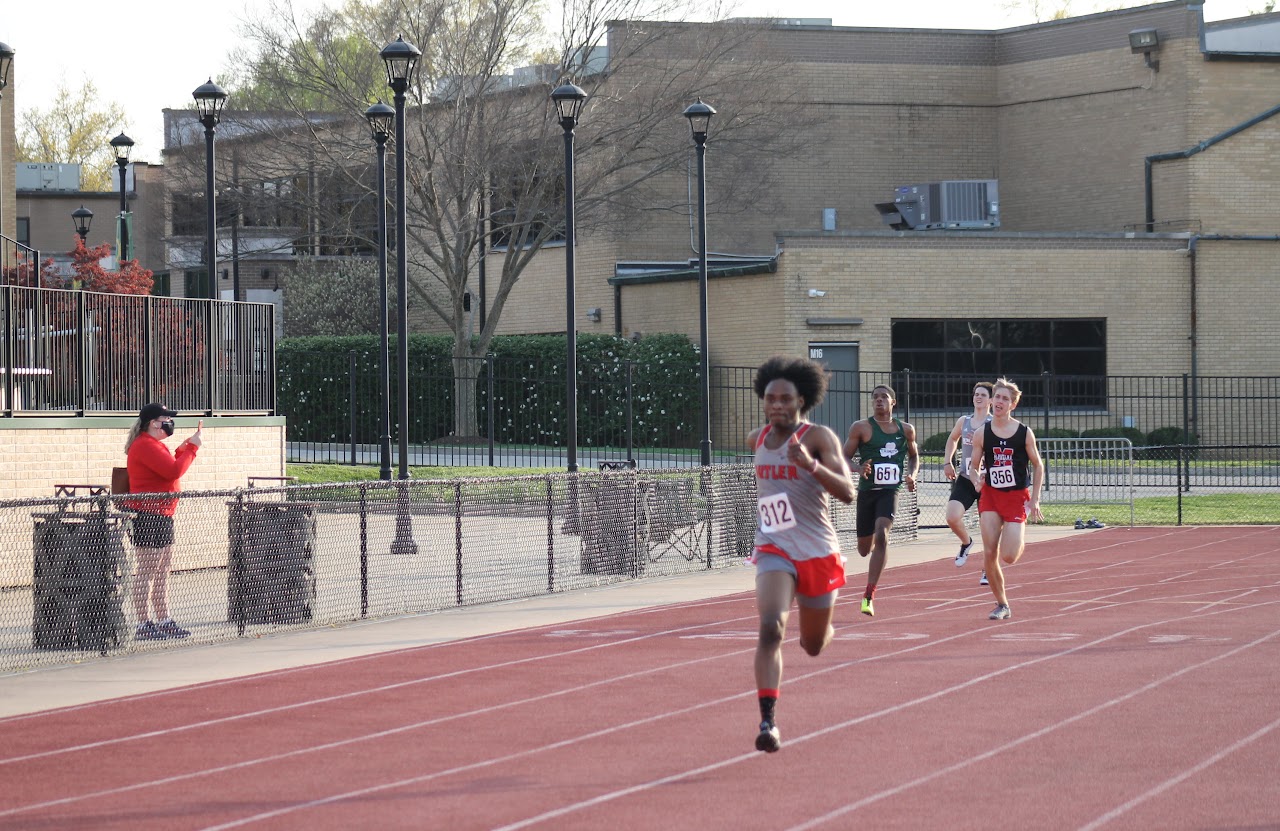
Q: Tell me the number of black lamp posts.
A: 8